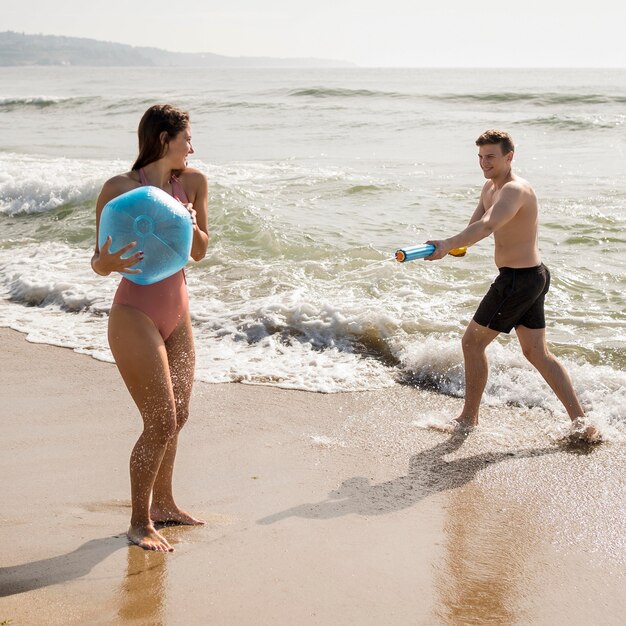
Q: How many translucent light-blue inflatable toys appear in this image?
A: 1